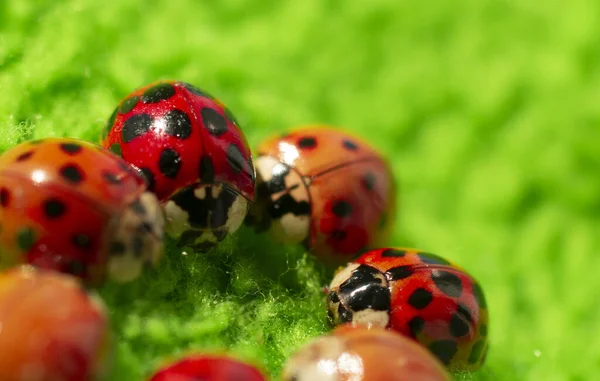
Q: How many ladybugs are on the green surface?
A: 7